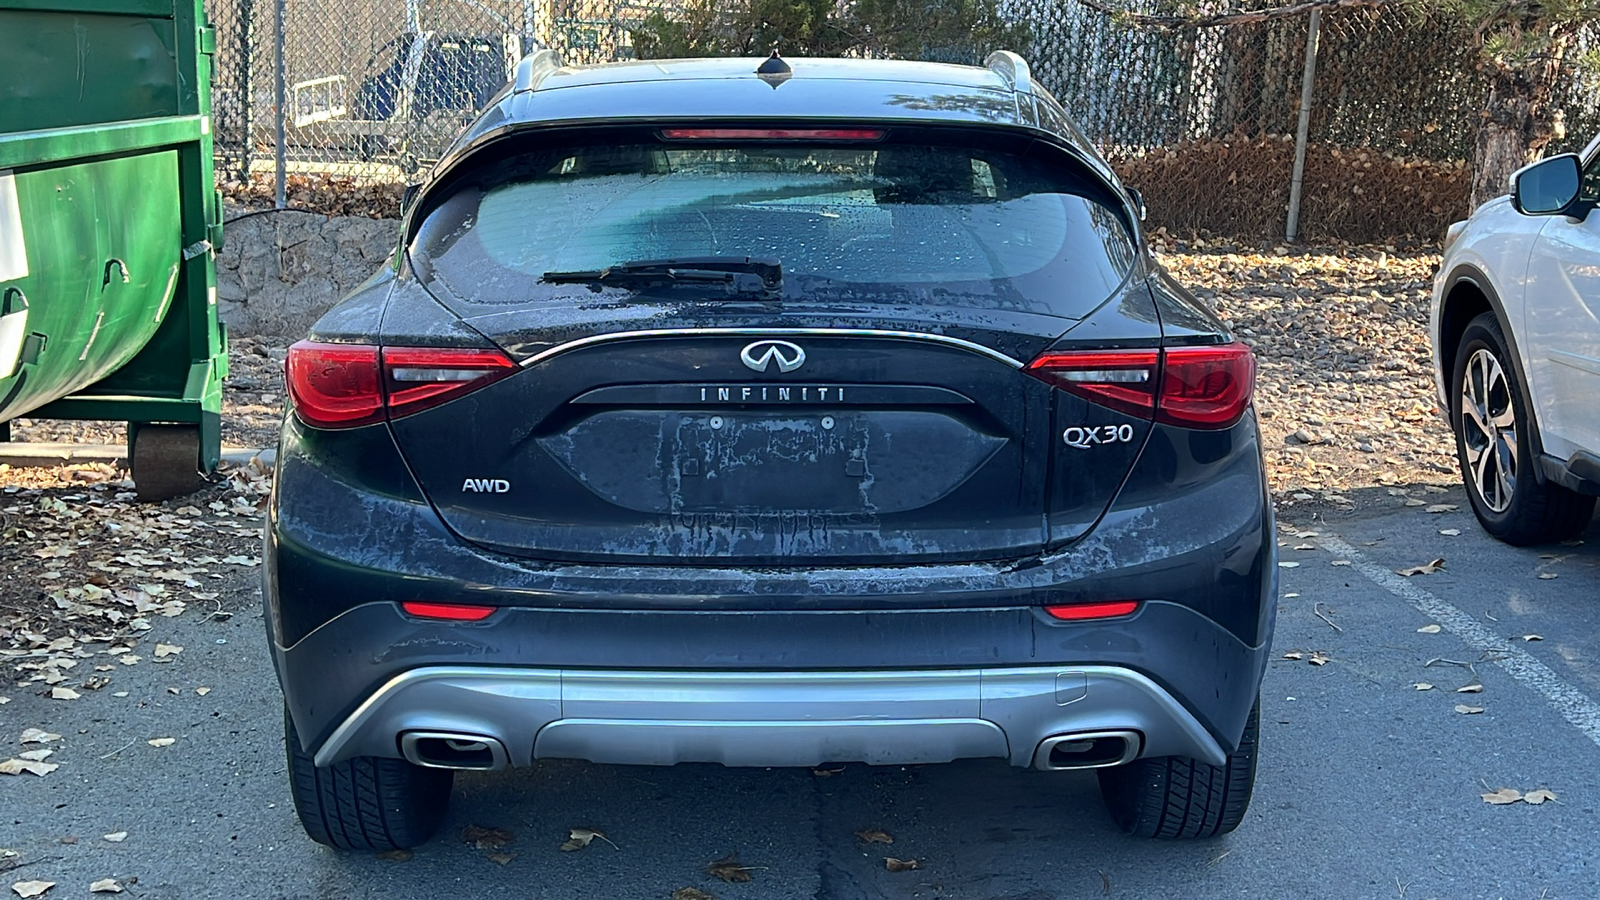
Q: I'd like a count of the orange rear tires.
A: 0